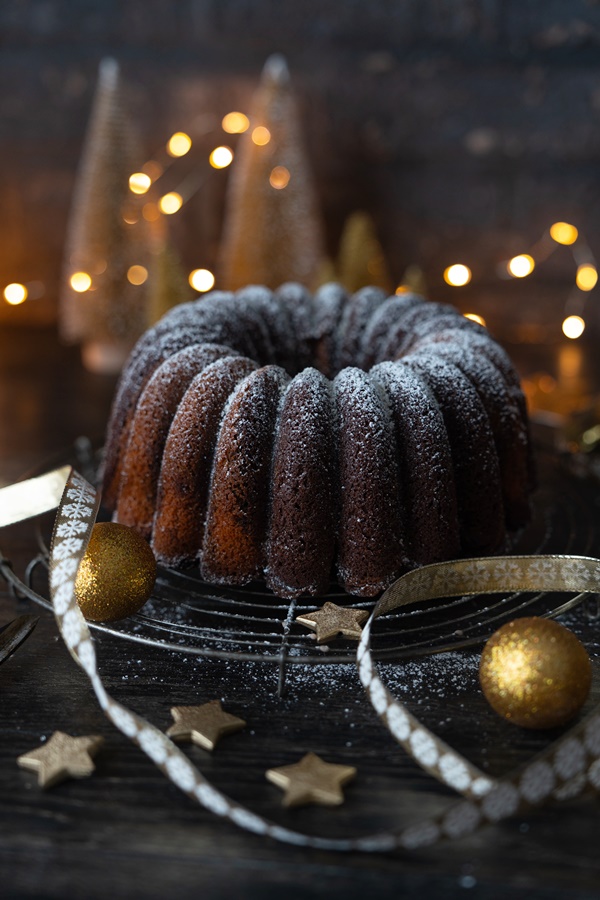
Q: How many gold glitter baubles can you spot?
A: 2